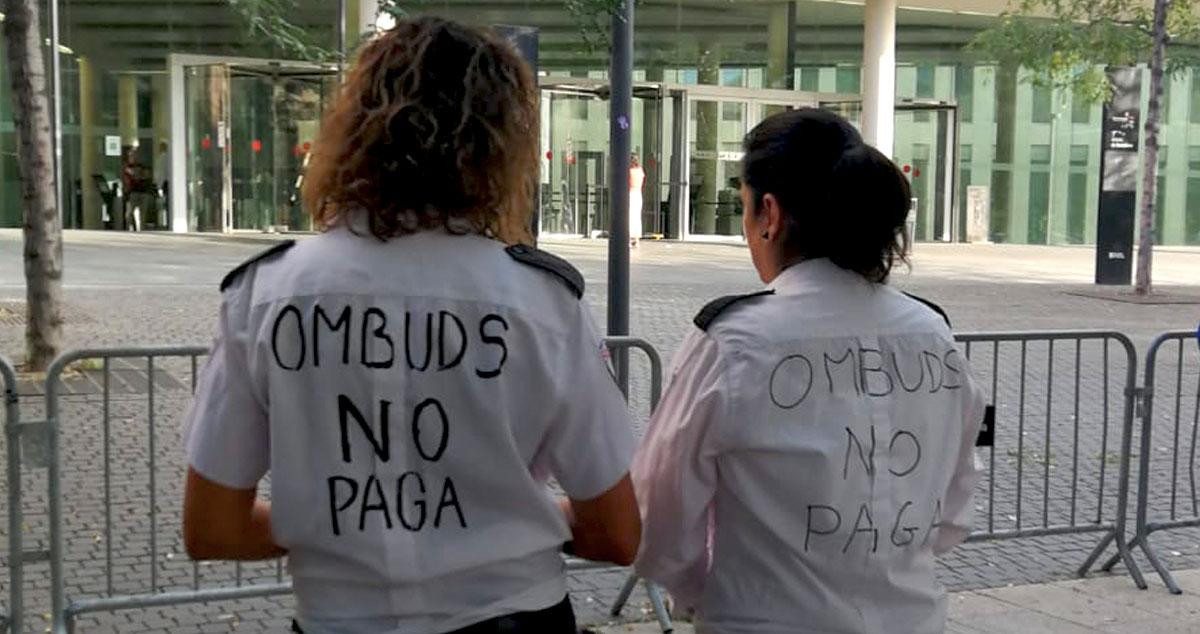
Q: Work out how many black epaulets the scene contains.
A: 4